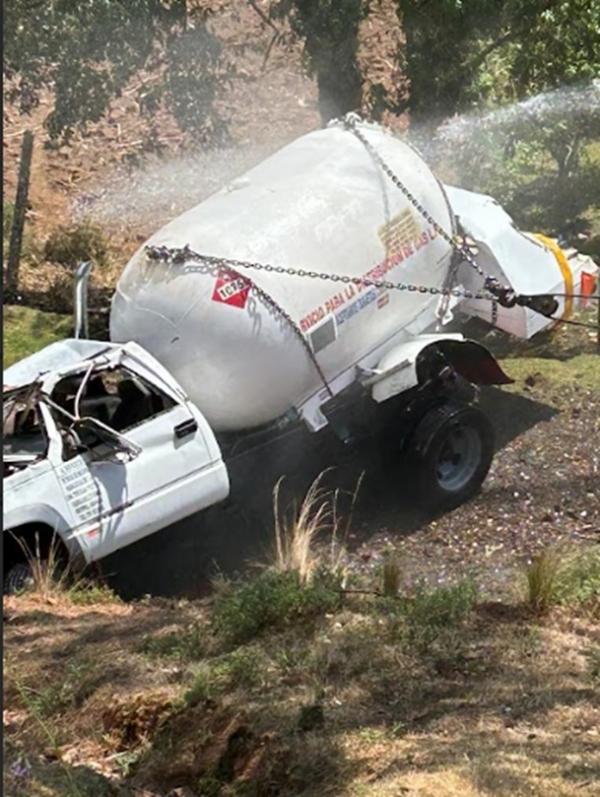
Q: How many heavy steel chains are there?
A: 3